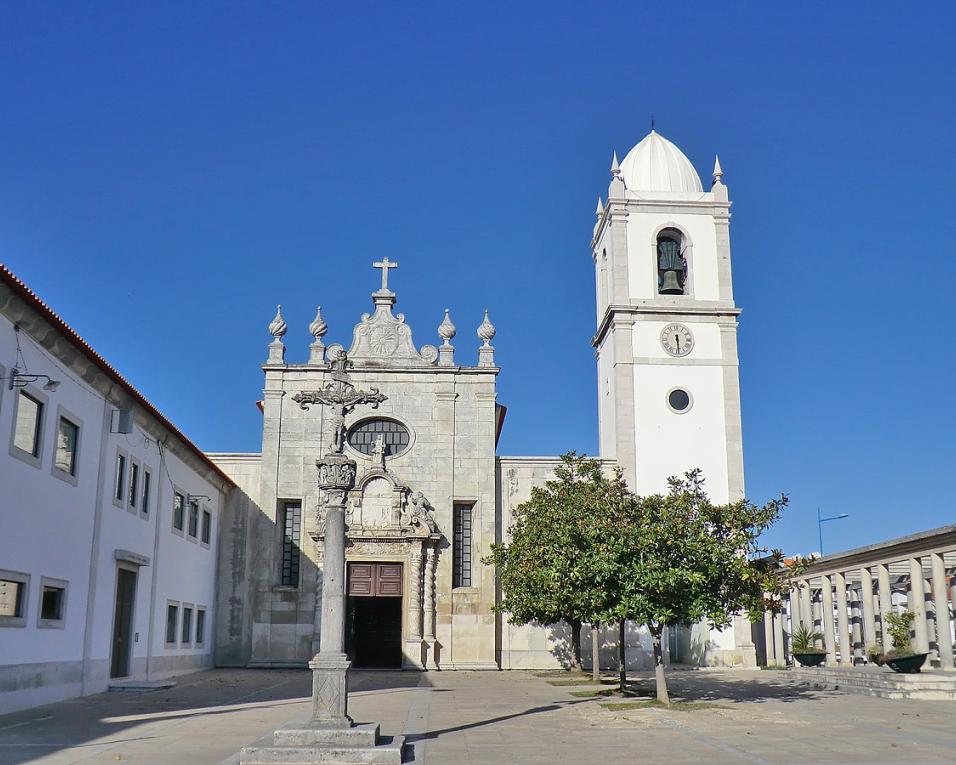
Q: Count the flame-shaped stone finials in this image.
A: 4